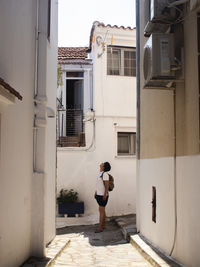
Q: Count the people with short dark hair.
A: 1